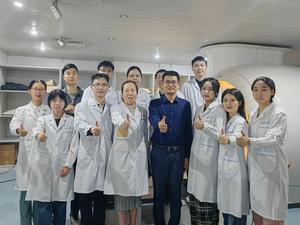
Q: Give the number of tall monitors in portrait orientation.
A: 0